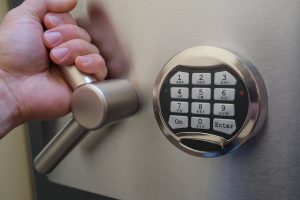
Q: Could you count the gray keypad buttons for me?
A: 12